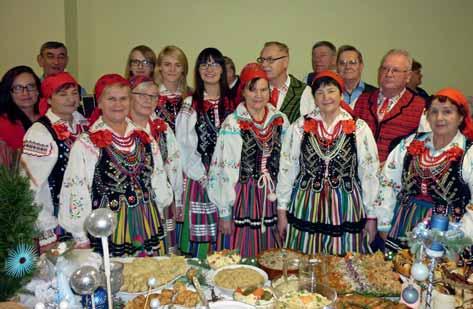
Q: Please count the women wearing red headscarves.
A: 6